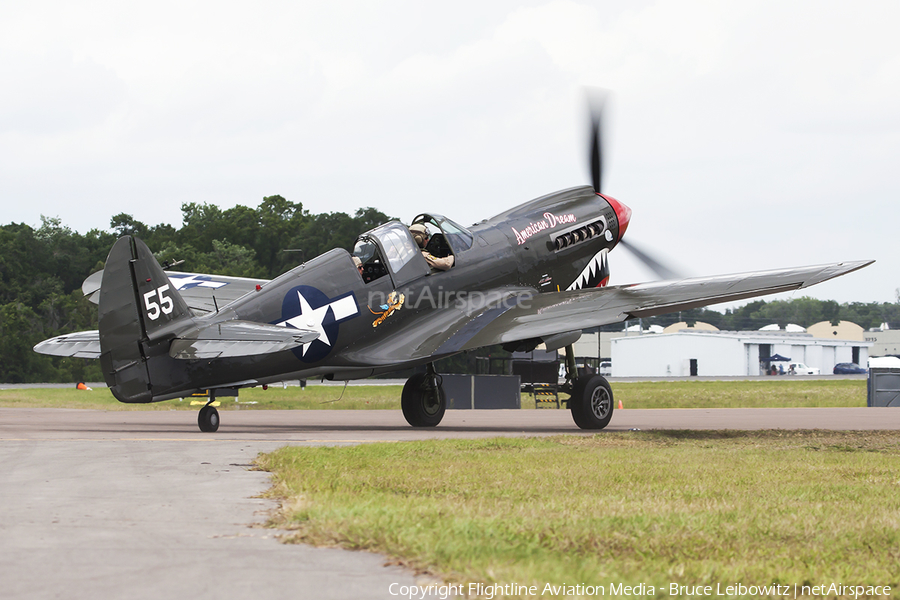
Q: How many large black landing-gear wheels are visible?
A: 2